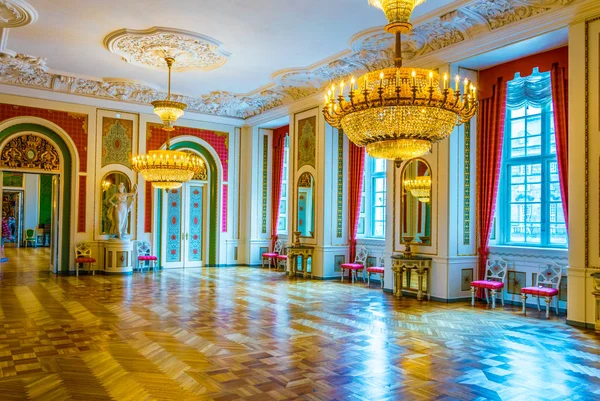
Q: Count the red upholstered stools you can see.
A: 8